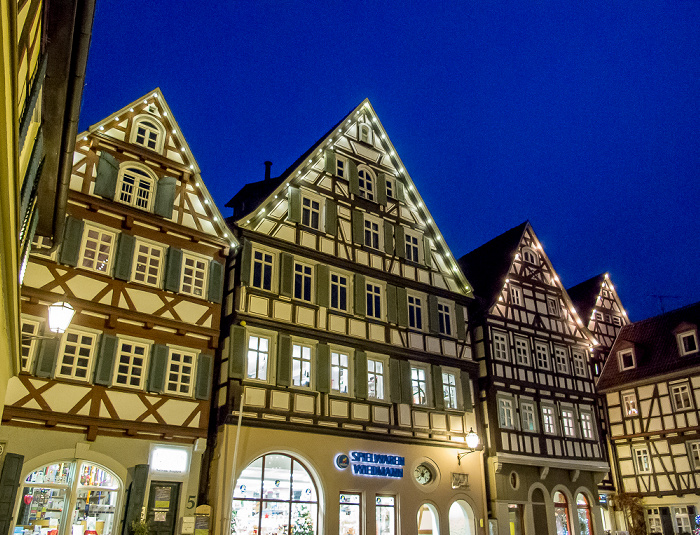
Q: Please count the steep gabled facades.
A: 4